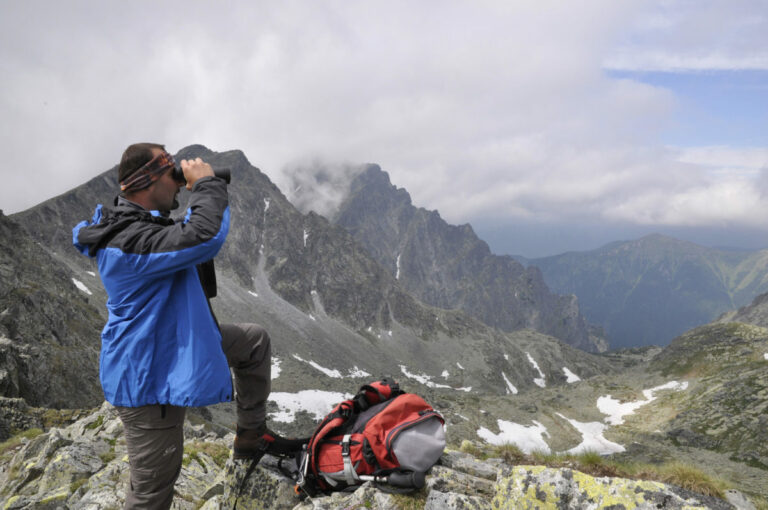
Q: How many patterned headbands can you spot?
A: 1